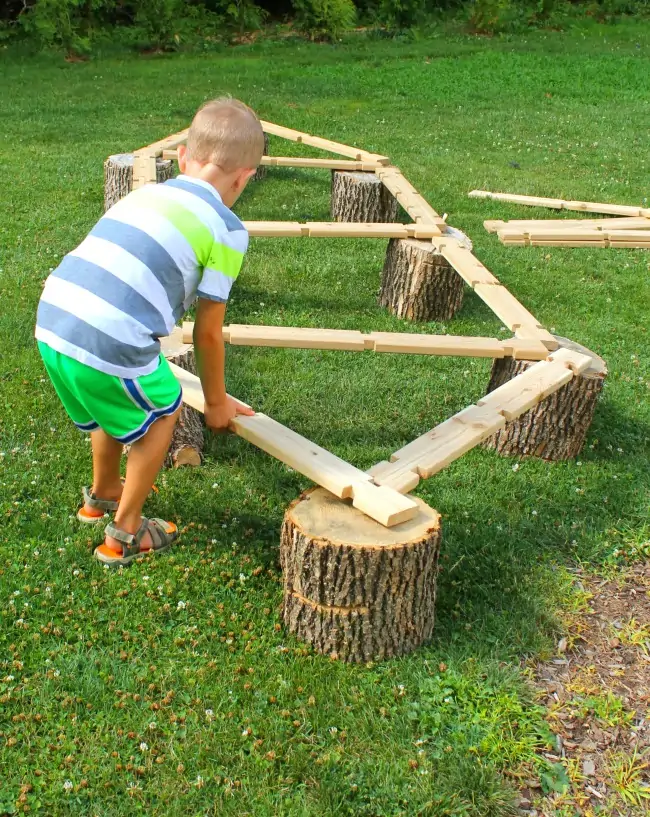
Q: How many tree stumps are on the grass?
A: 7